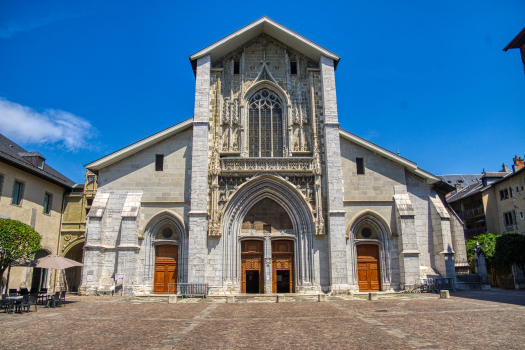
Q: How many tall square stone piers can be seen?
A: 2